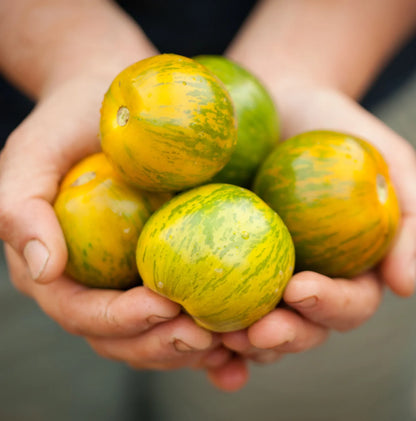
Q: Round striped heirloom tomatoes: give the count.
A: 5